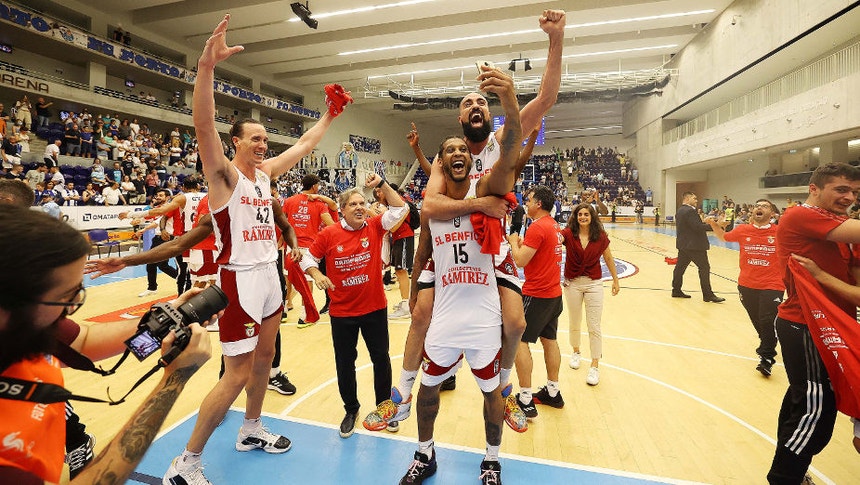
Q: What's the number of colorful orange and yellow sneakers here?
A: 2